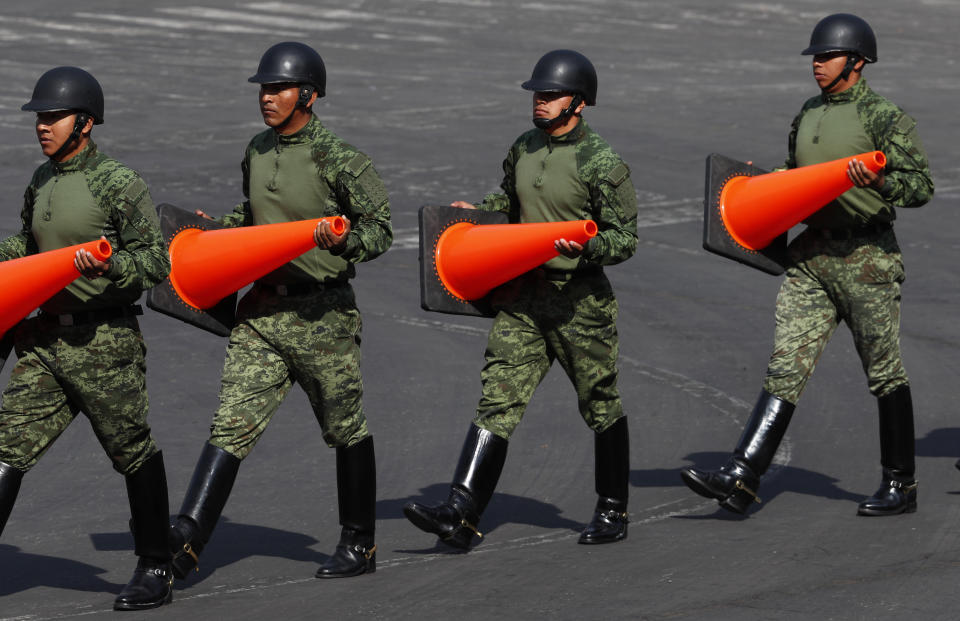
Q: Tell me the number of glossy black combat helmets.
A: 4